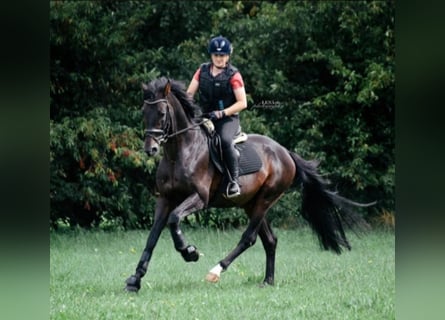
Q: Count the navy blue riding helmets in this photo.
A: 1